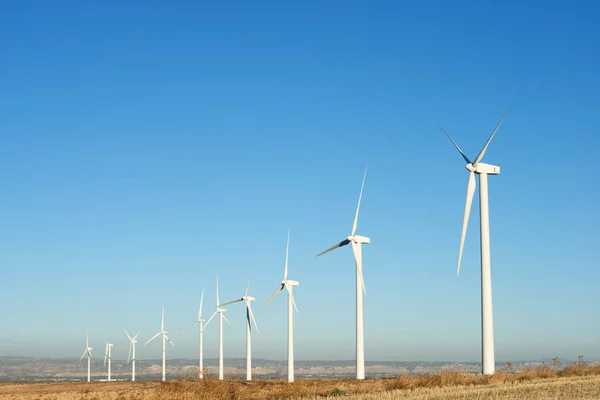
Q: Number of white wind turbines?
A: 10